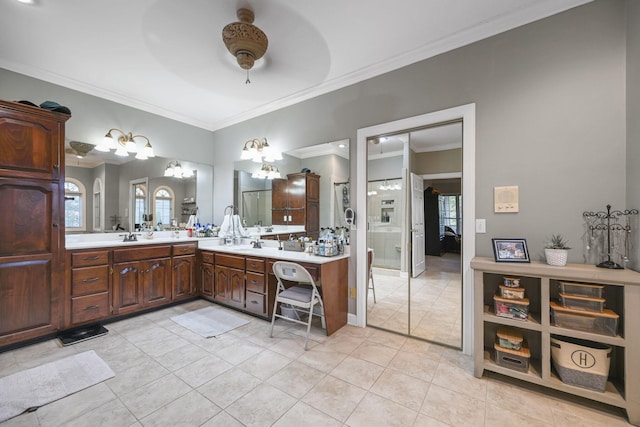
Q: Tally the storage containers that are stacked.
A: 8